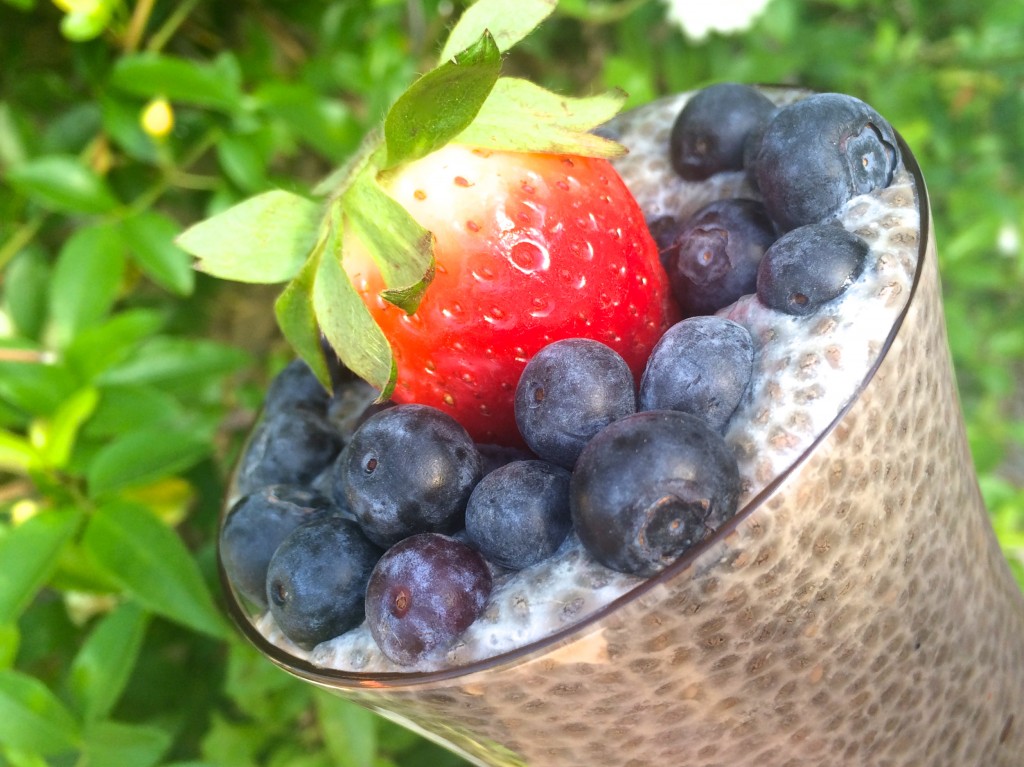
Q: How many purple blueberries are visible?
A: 1